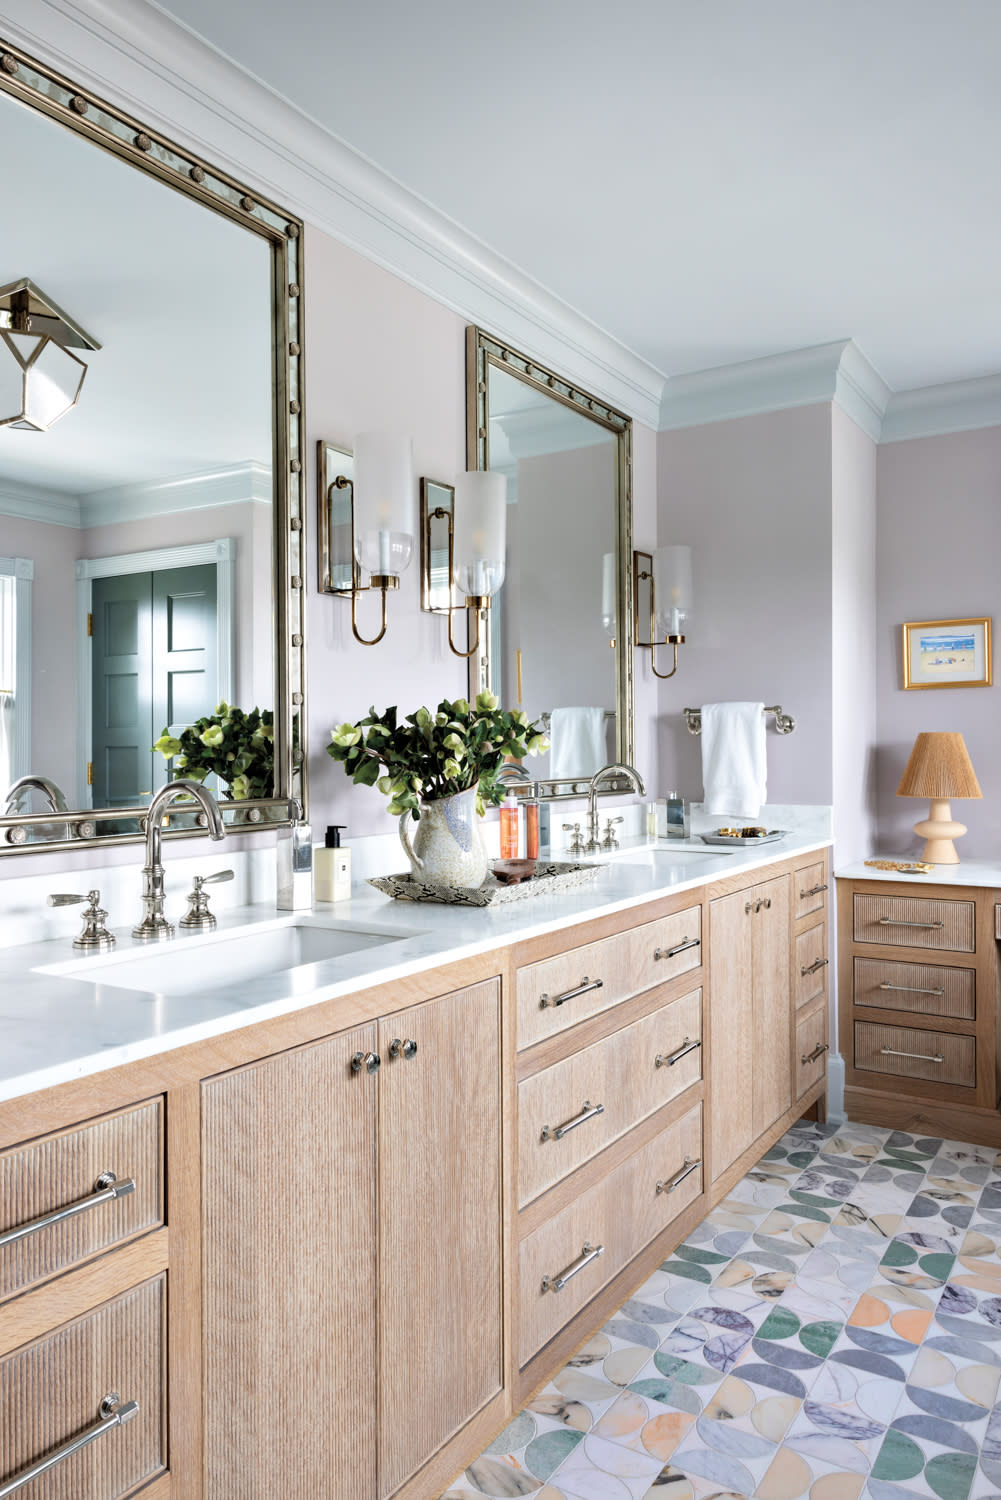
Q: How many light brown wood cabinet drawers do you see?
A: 11